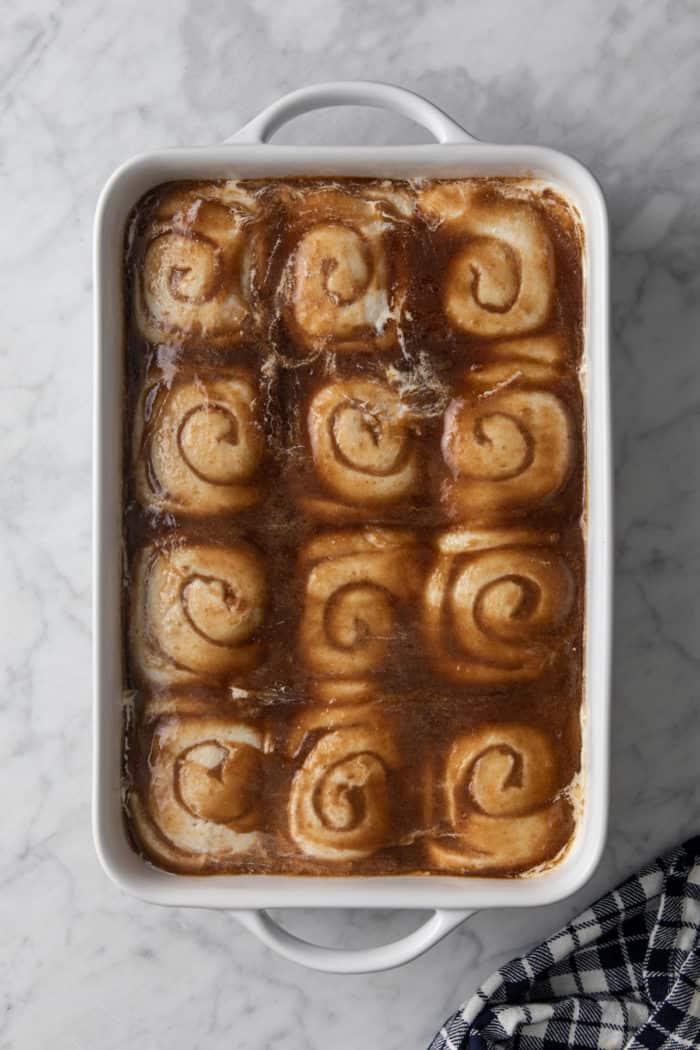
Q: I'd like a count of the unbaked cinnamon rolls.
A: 12